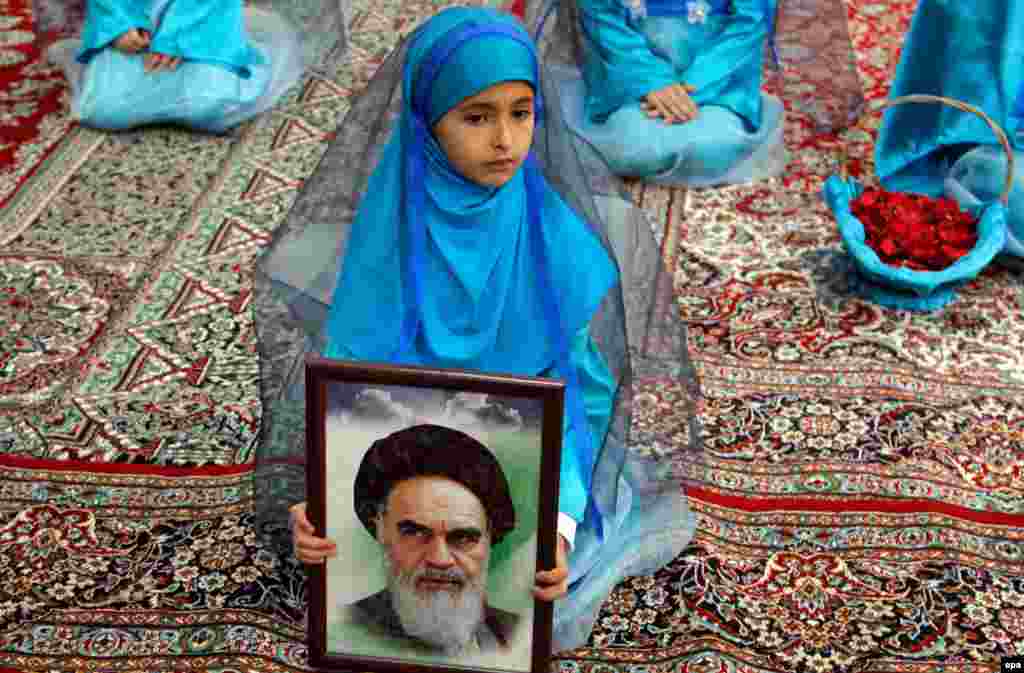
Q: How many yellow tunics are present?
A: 0